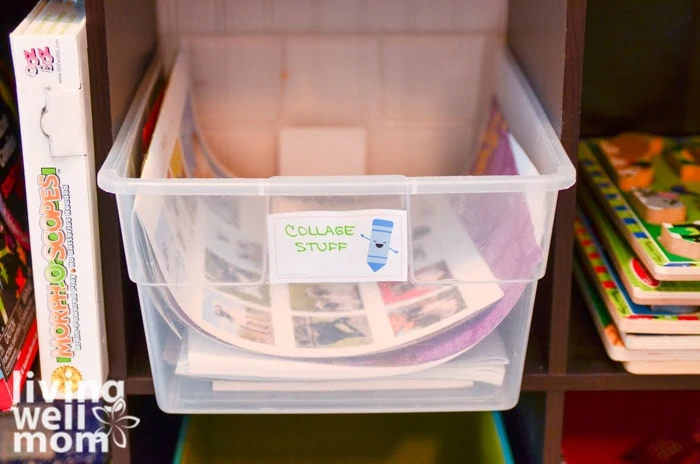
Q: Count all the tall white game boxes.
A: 1